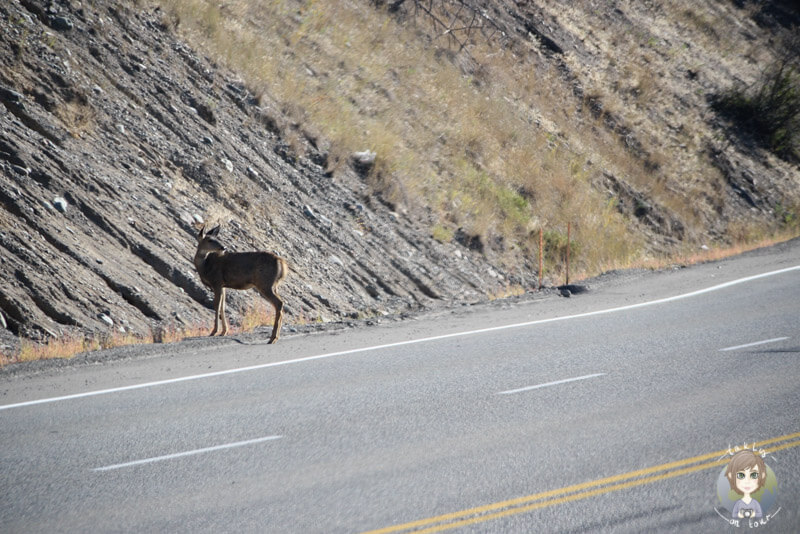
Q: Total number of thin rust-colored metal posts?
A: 2